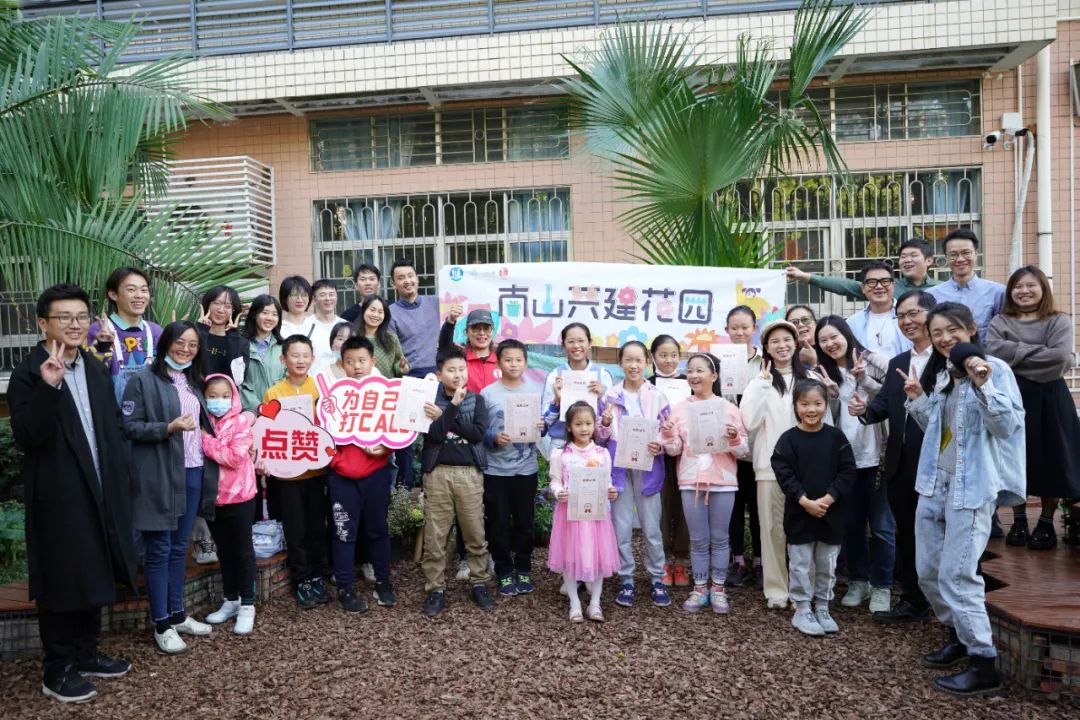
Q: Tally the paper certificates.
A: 9